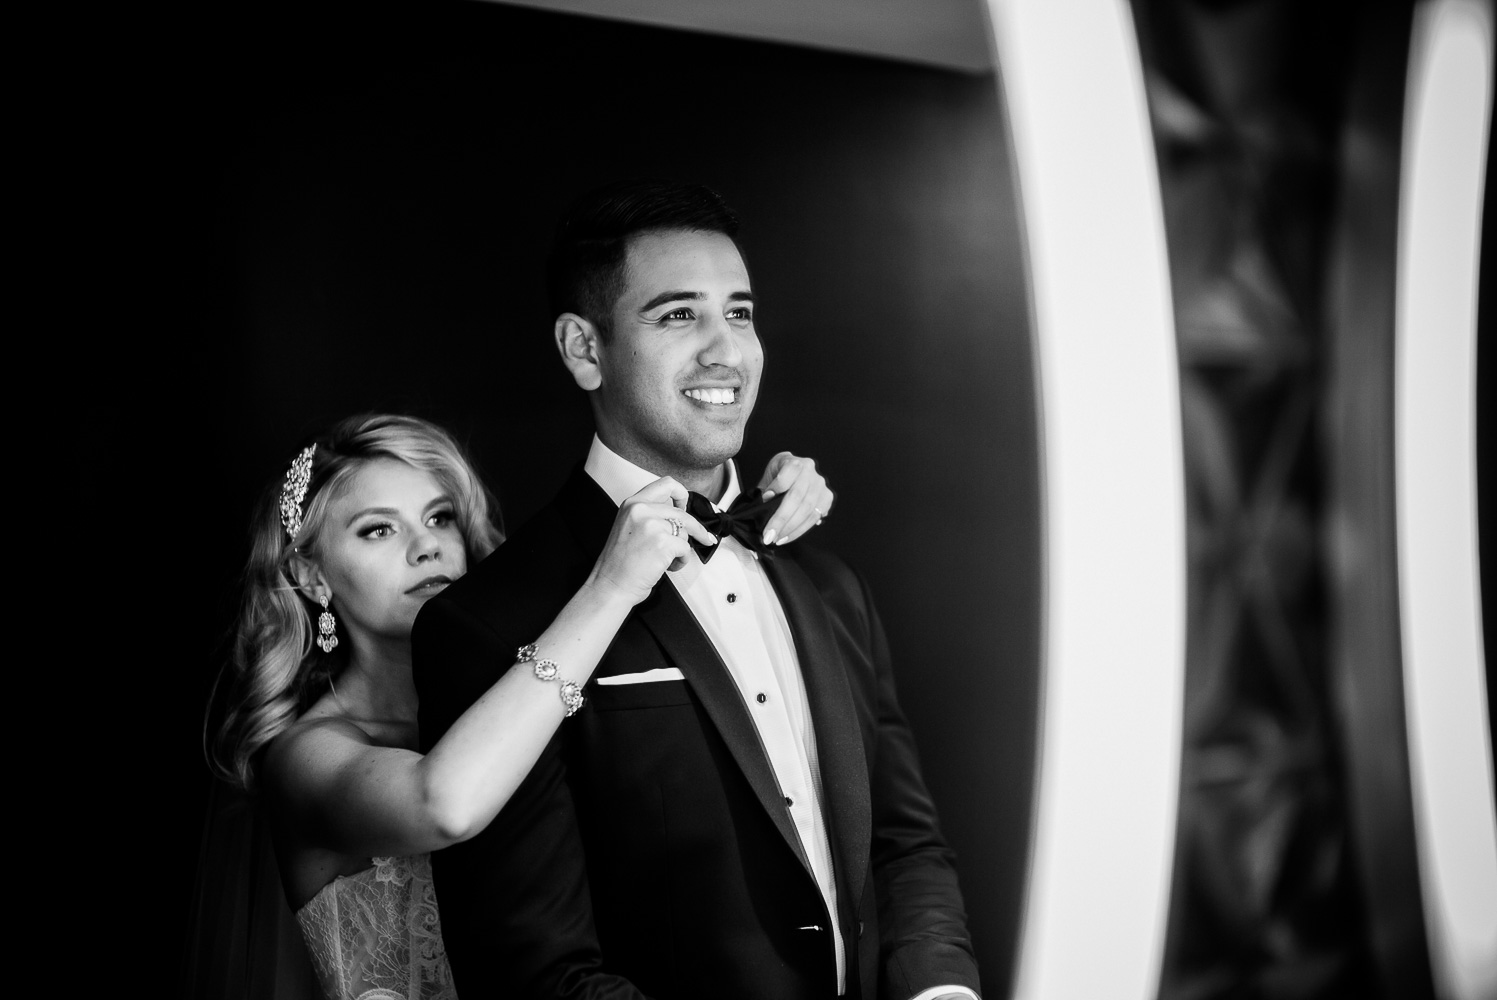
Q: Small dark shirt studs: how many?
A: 3